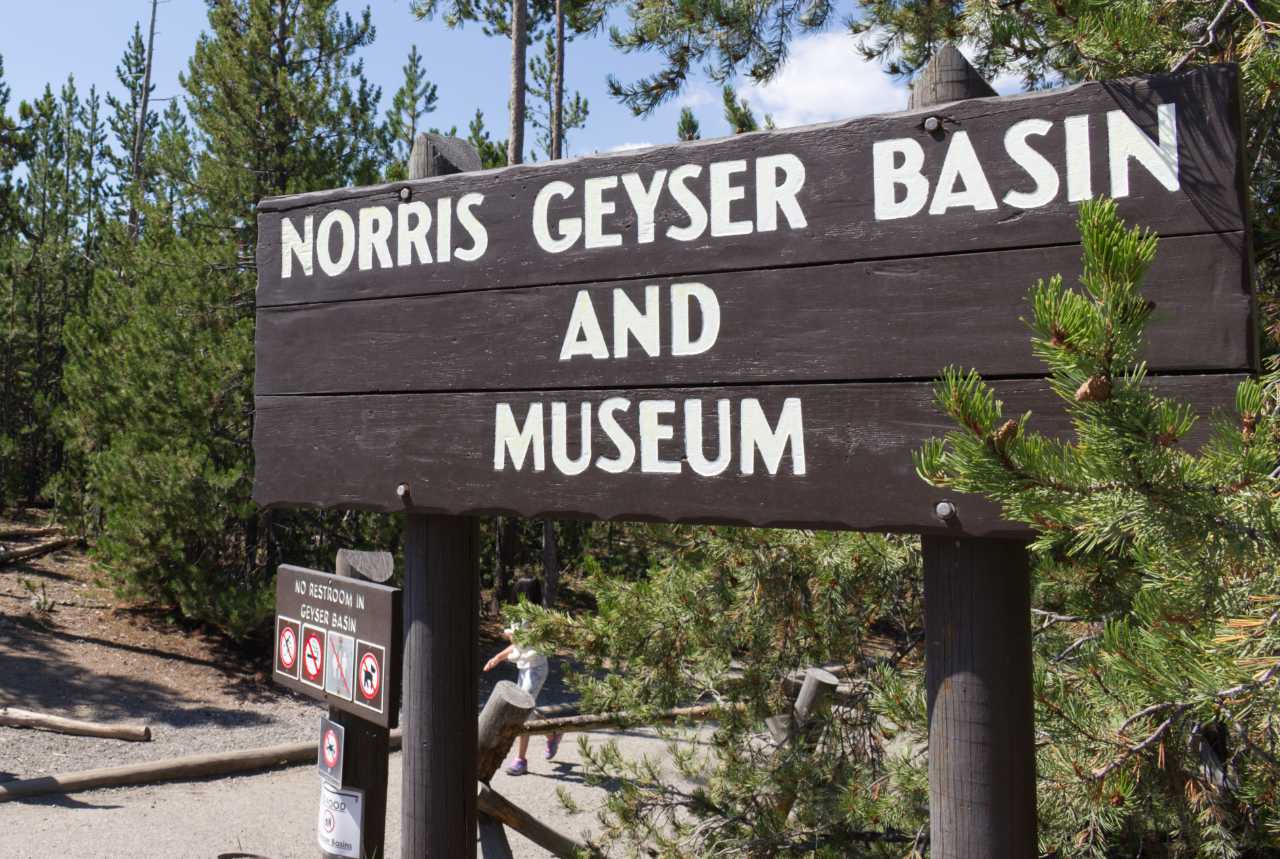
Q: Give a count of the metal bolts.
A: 4